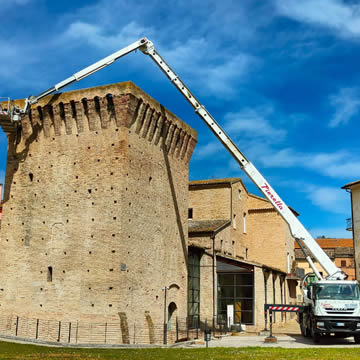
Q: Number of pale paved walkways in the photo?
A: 1